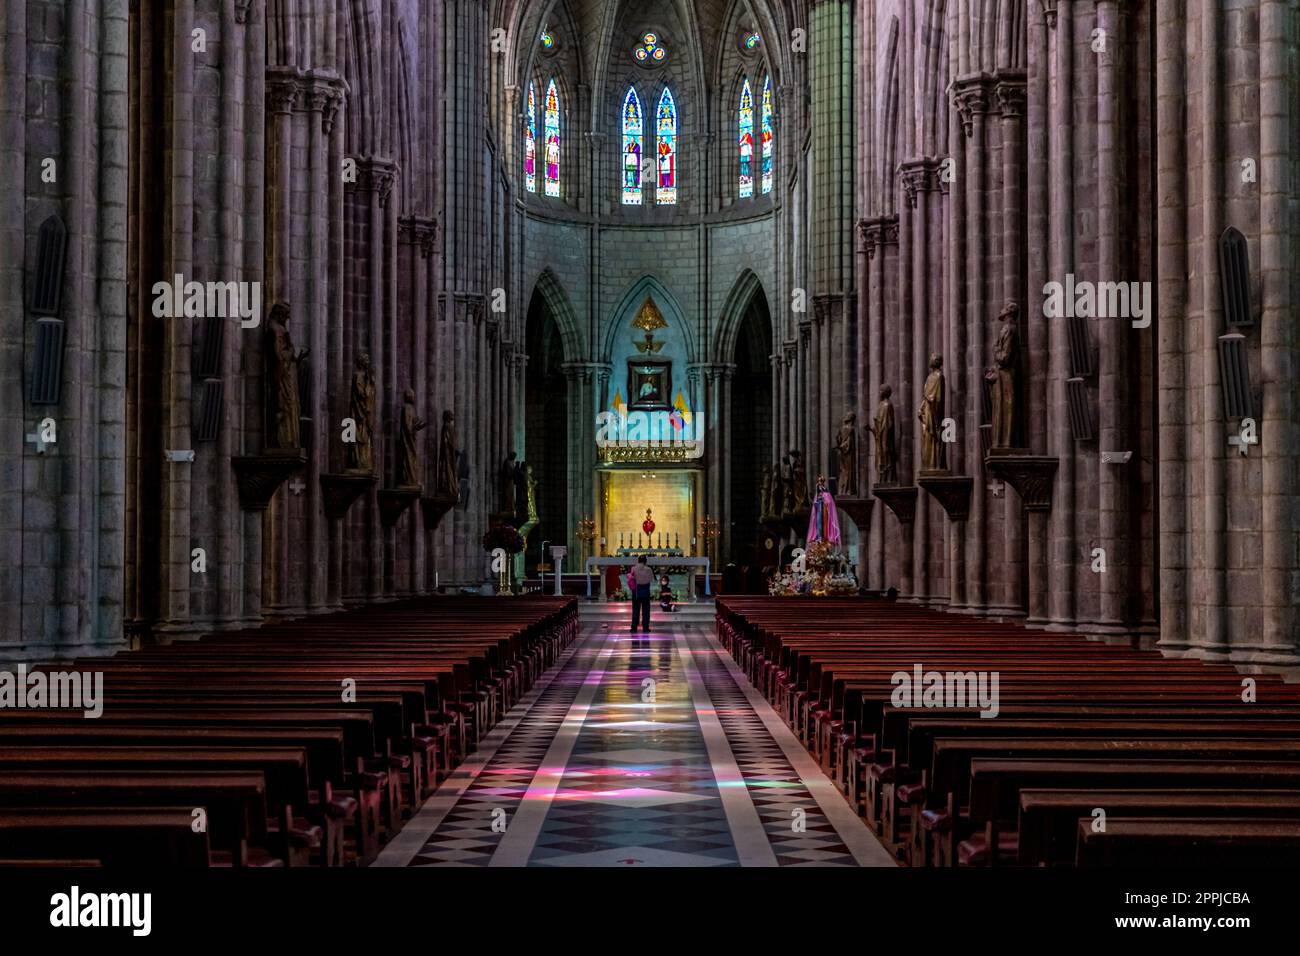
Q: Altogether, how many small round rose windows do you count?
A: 3